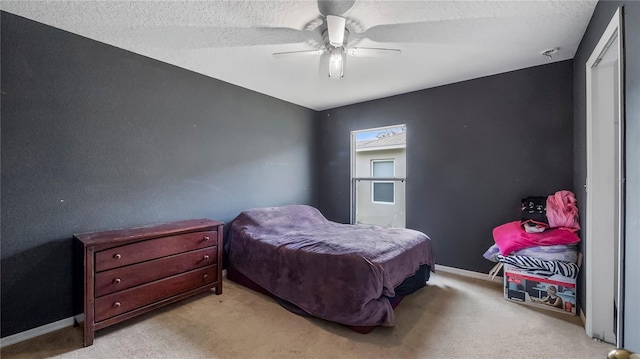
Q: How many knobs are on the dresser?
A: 6